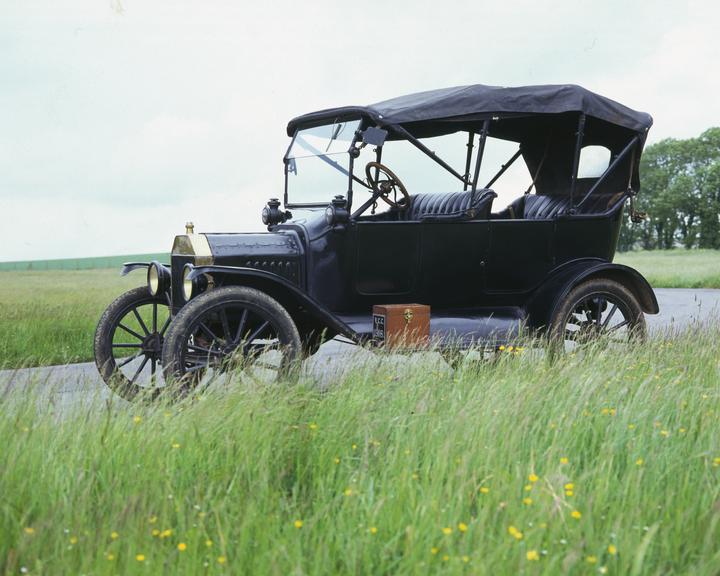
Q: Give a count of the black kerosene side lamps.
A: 2